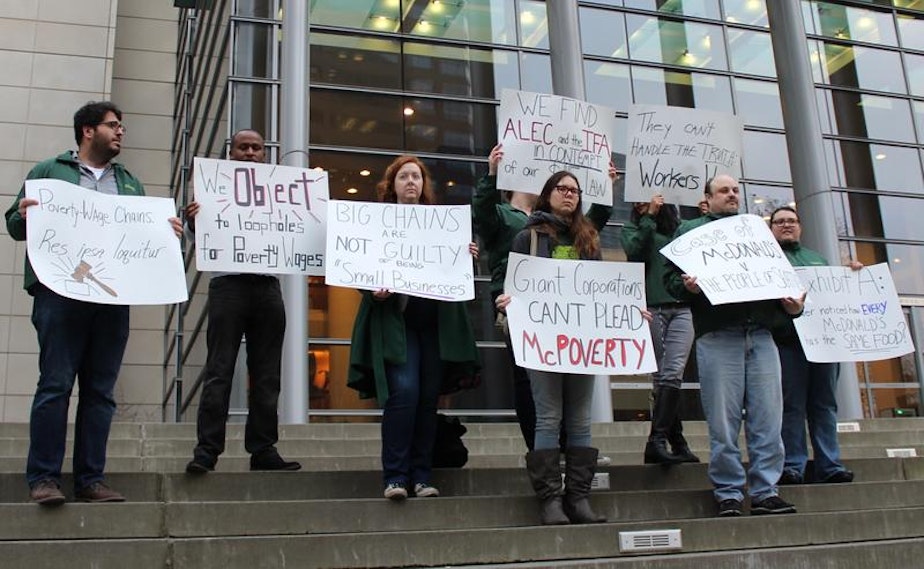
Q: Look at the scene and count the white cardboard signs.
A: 8